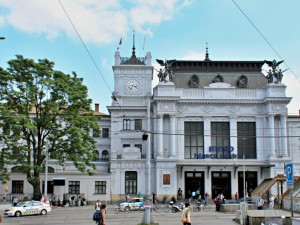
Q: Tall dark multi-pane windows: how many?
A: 3